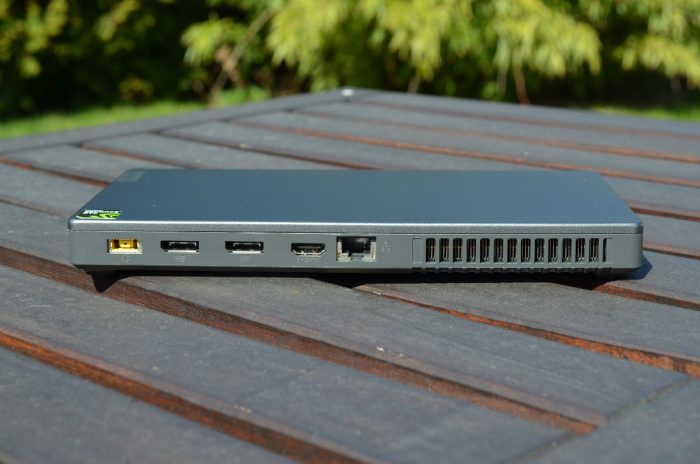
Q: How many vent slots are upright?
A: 13